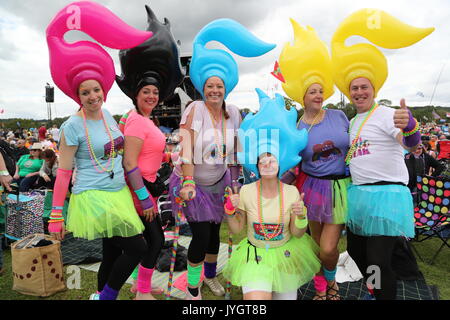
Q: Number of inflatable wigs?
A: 6